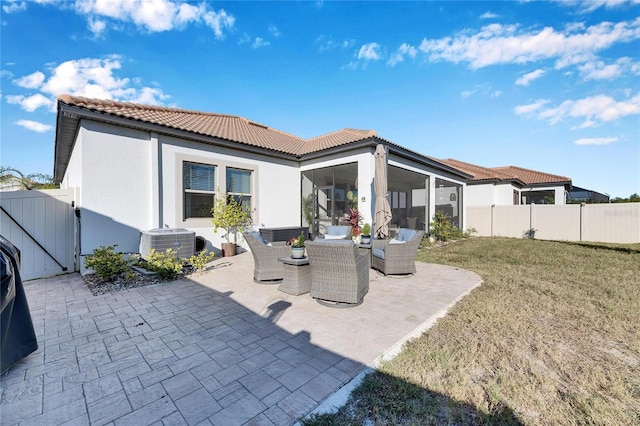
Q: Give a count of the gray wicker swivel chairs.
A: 4